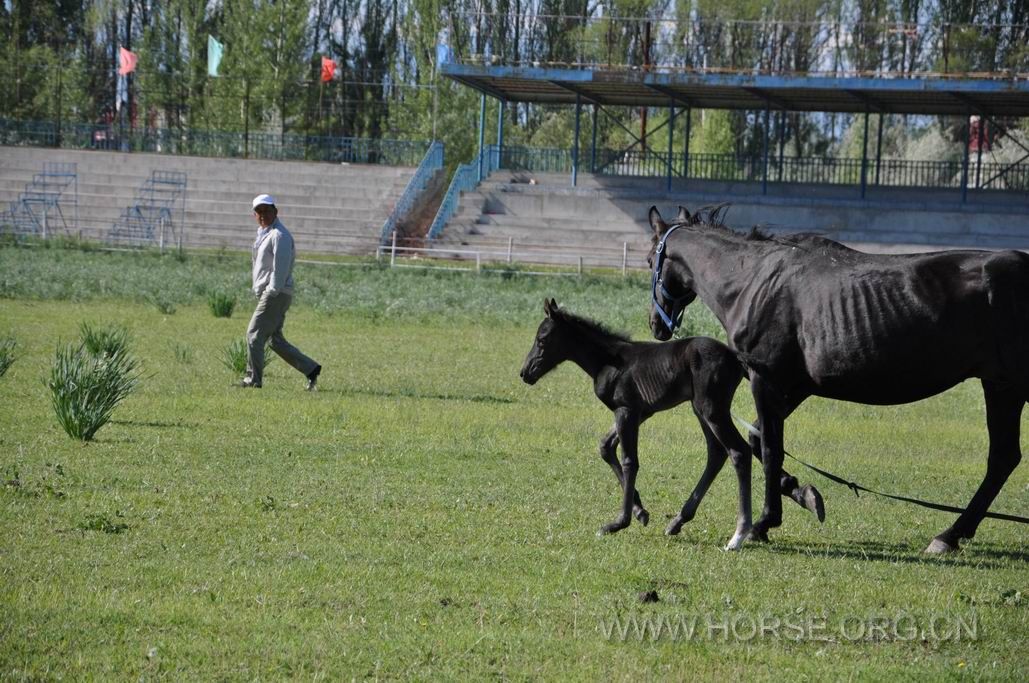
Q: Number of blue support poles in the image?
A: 12